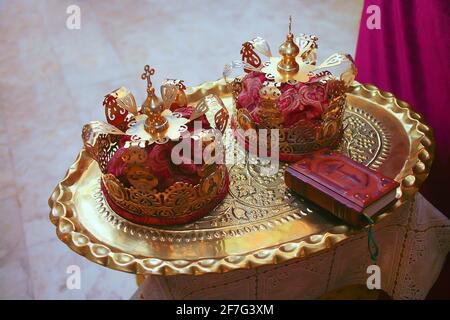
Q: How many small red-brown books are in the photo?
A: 1